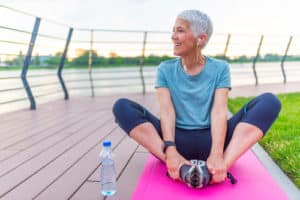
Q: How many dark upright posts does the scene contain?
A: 7